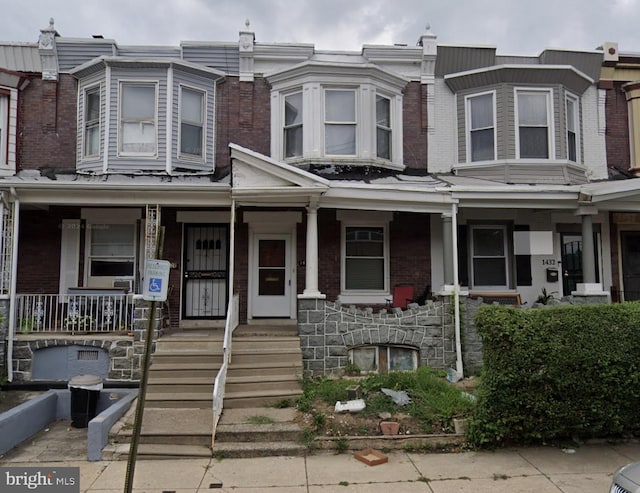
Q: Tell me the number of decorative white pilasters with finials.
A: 3